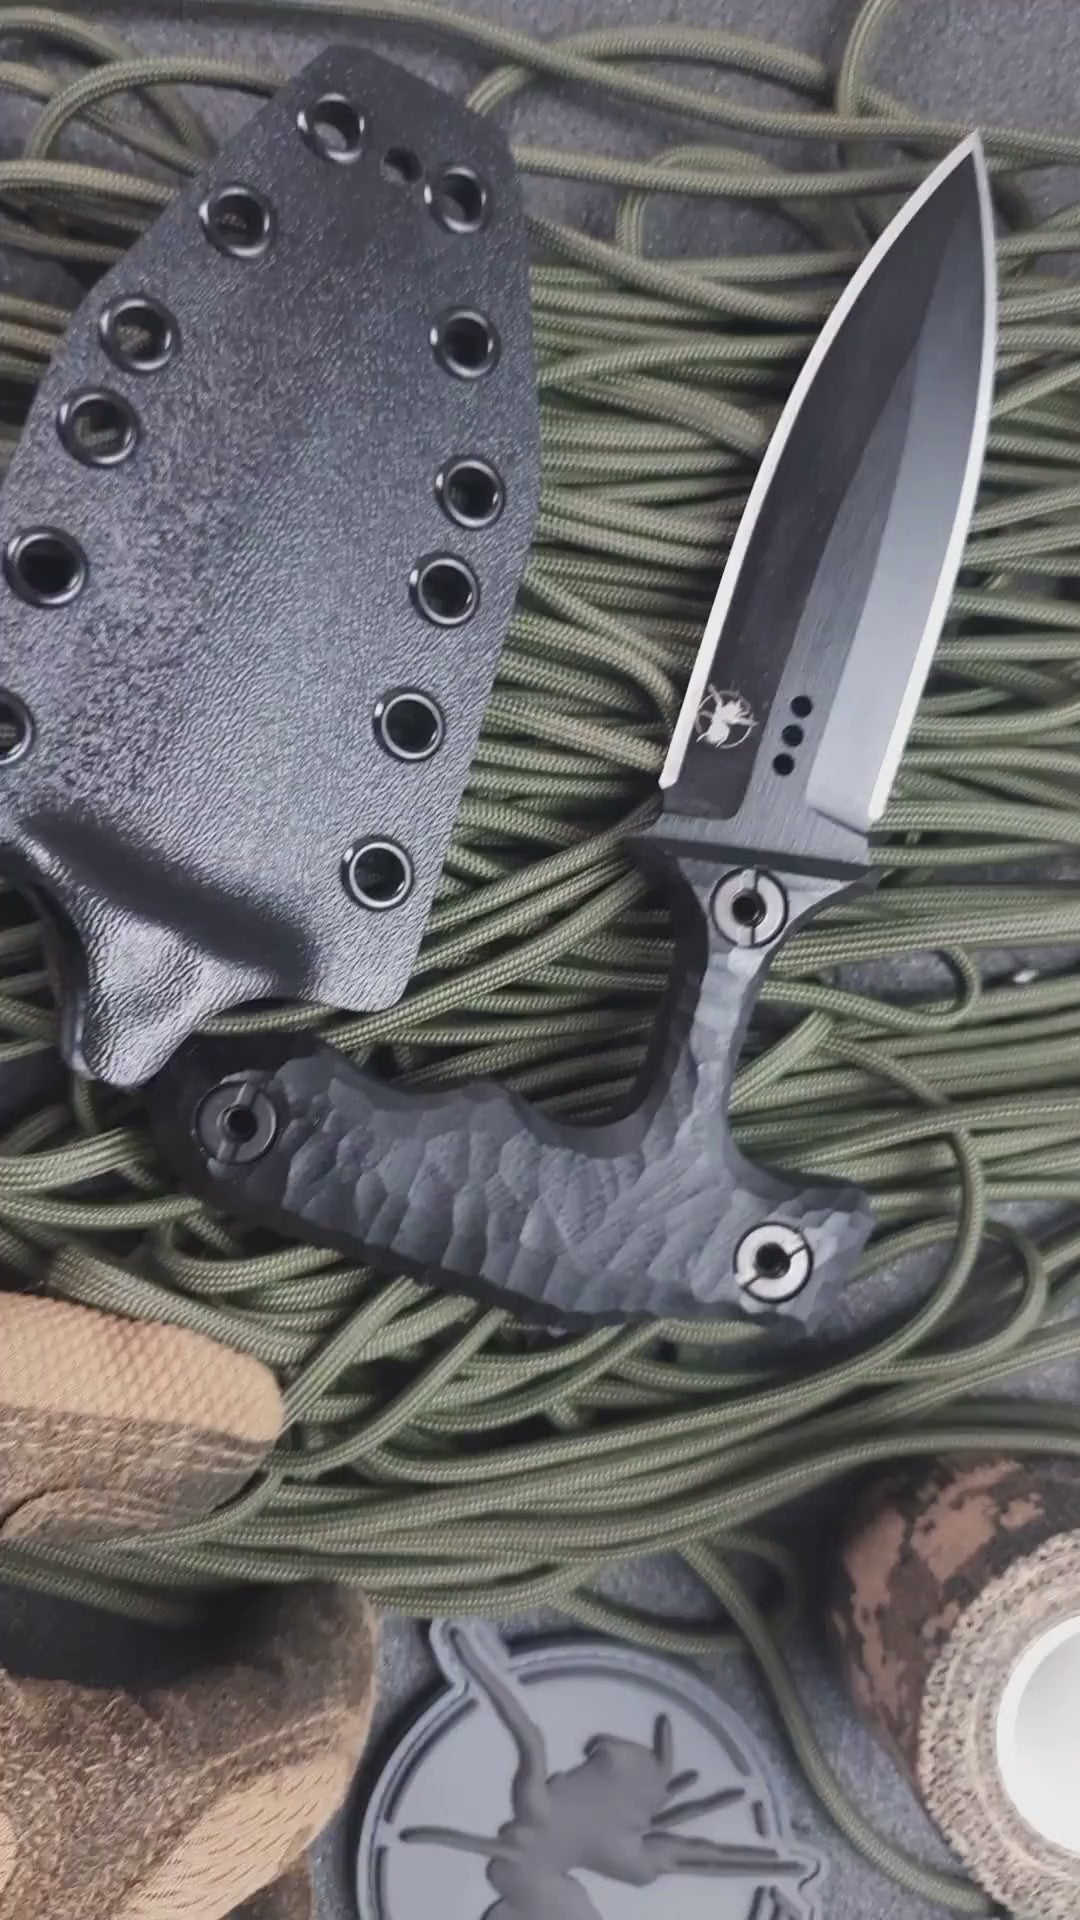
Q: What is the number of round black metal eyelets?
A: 12